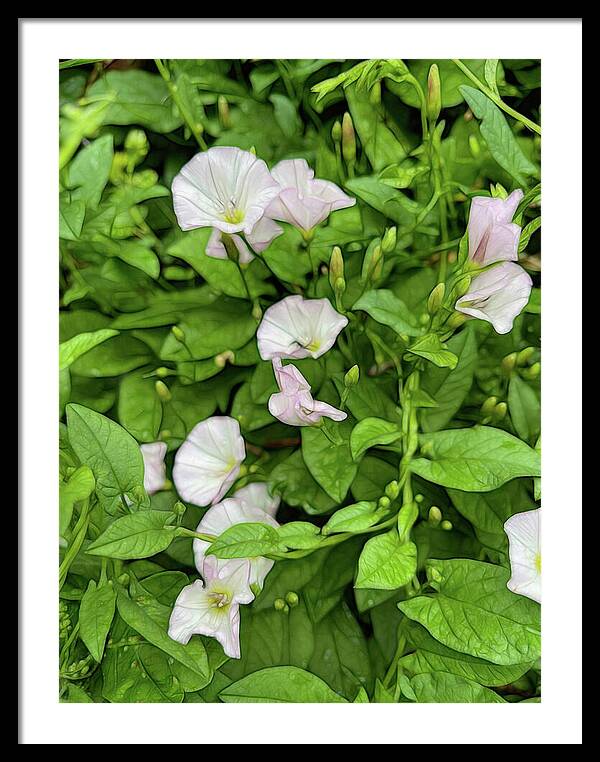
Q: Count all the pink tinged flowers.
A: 13